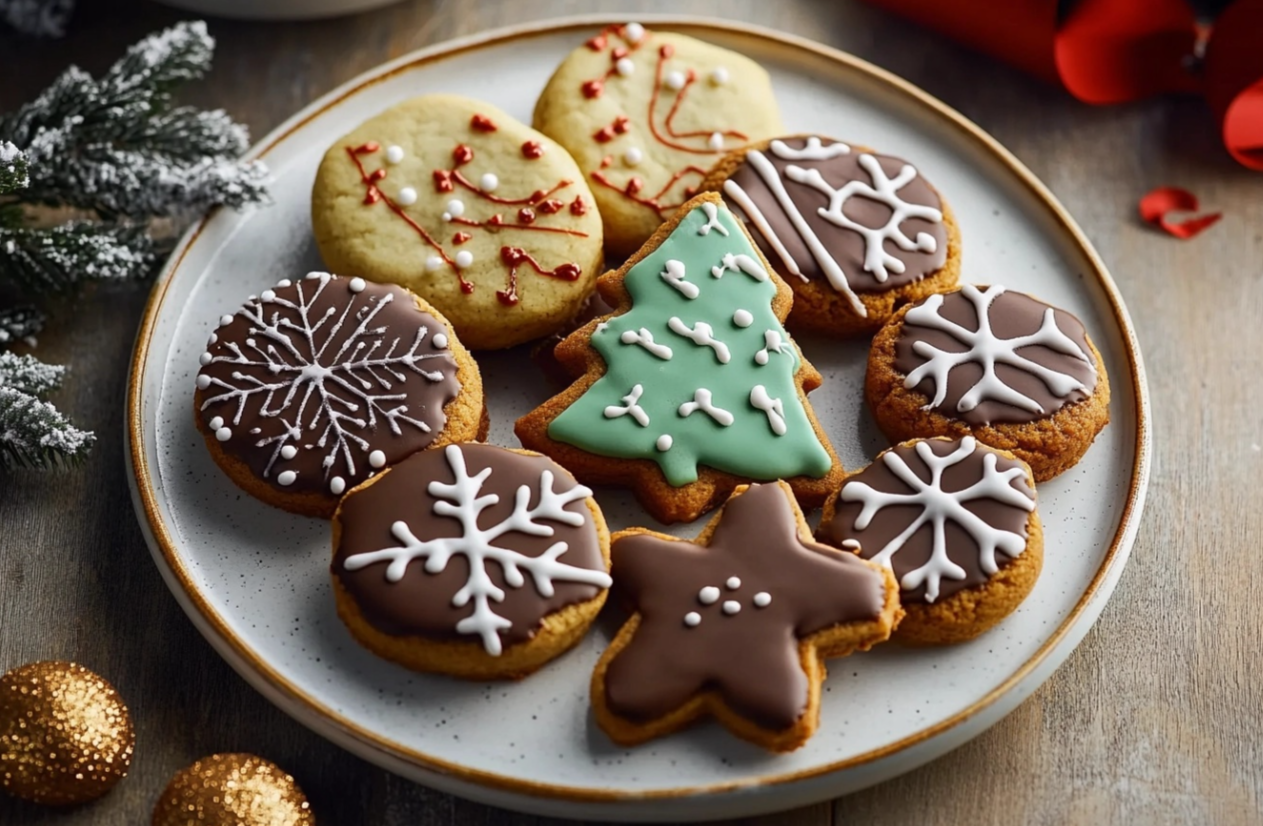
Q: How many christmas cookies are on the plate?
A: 9